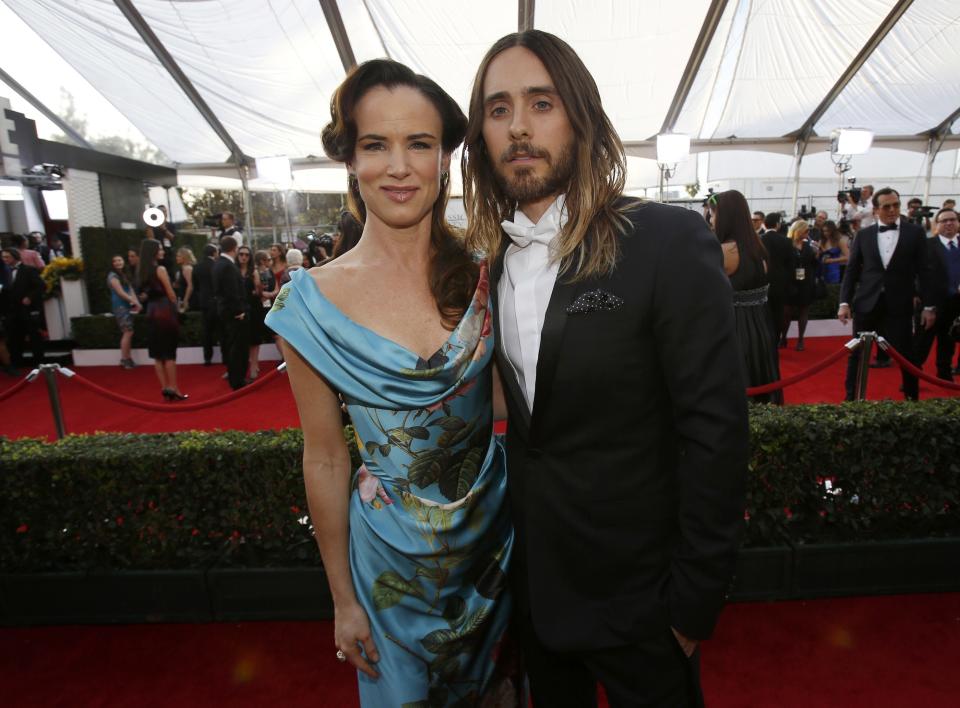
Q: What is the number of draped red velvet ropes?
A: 4